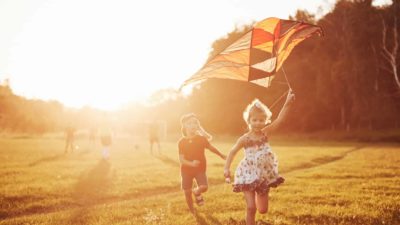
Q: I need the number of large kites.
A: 1